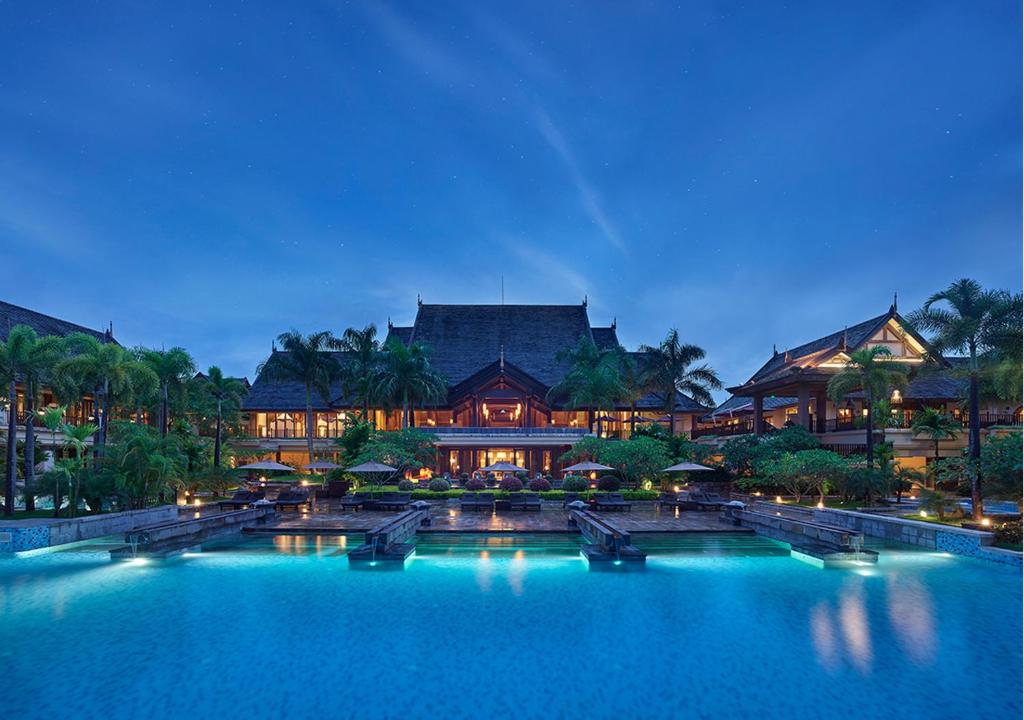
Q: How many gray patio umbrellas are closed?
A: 0